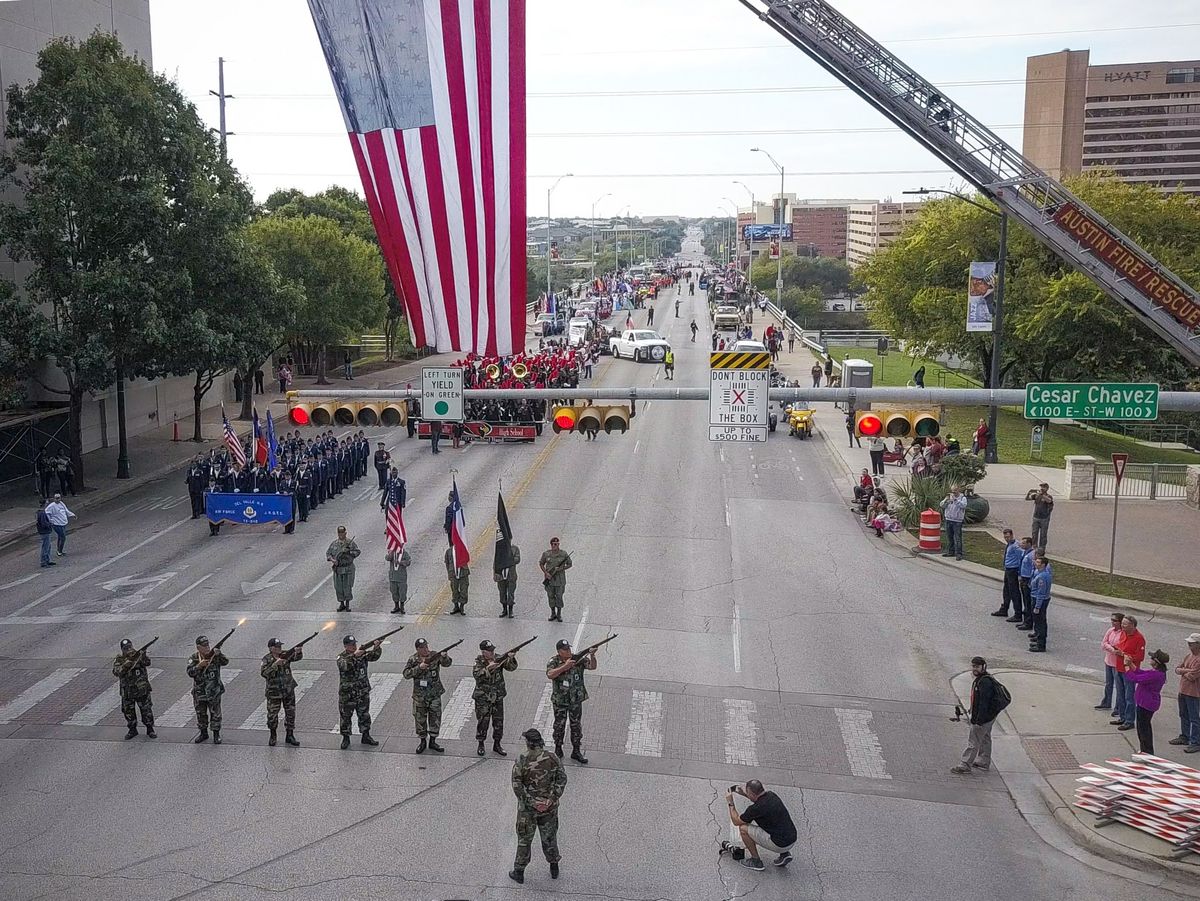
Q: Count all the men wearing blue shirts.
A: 4